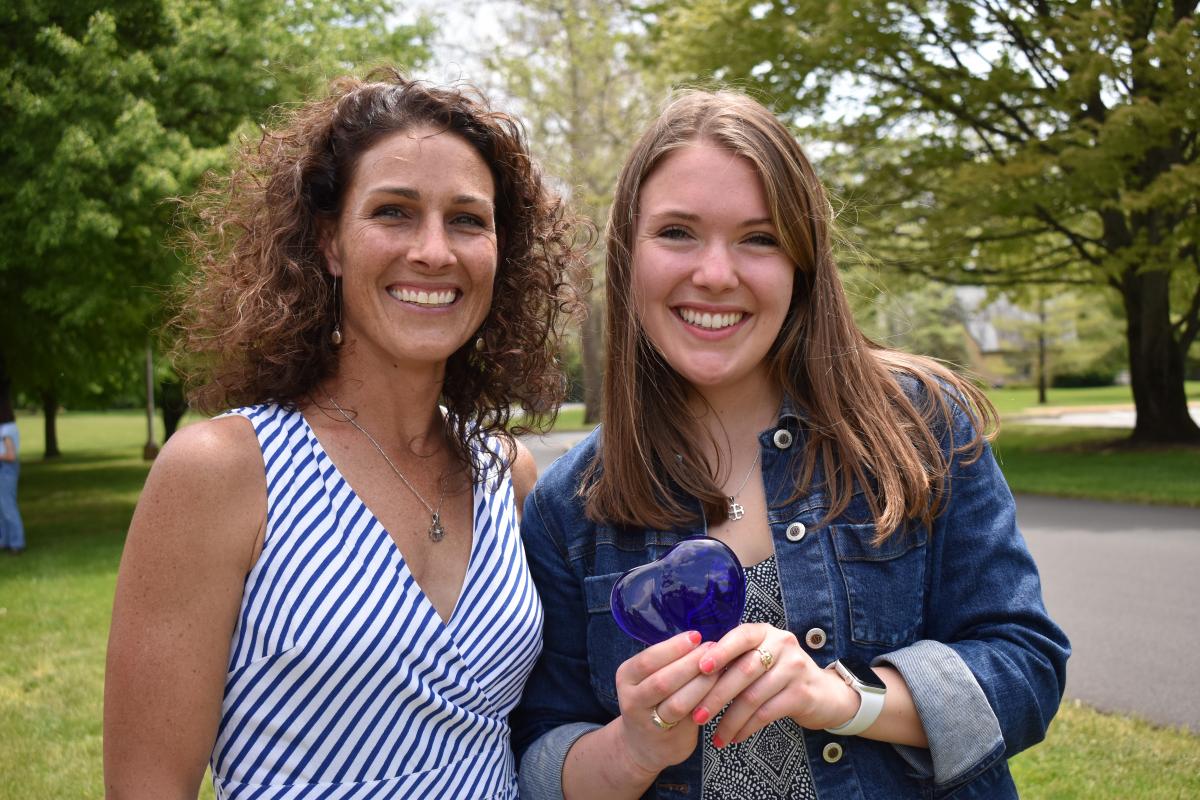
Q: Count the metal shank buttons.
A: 4